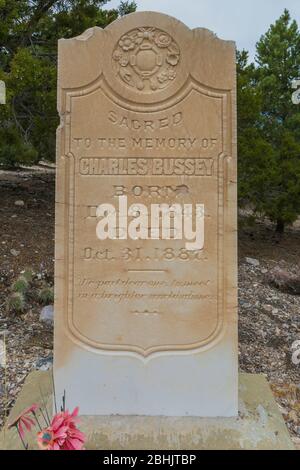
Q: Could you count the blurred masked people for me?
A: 0